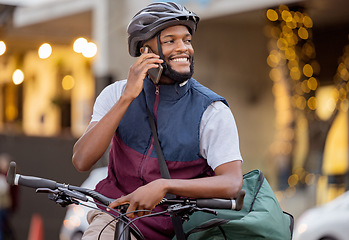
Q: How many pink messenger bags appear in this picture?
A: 0